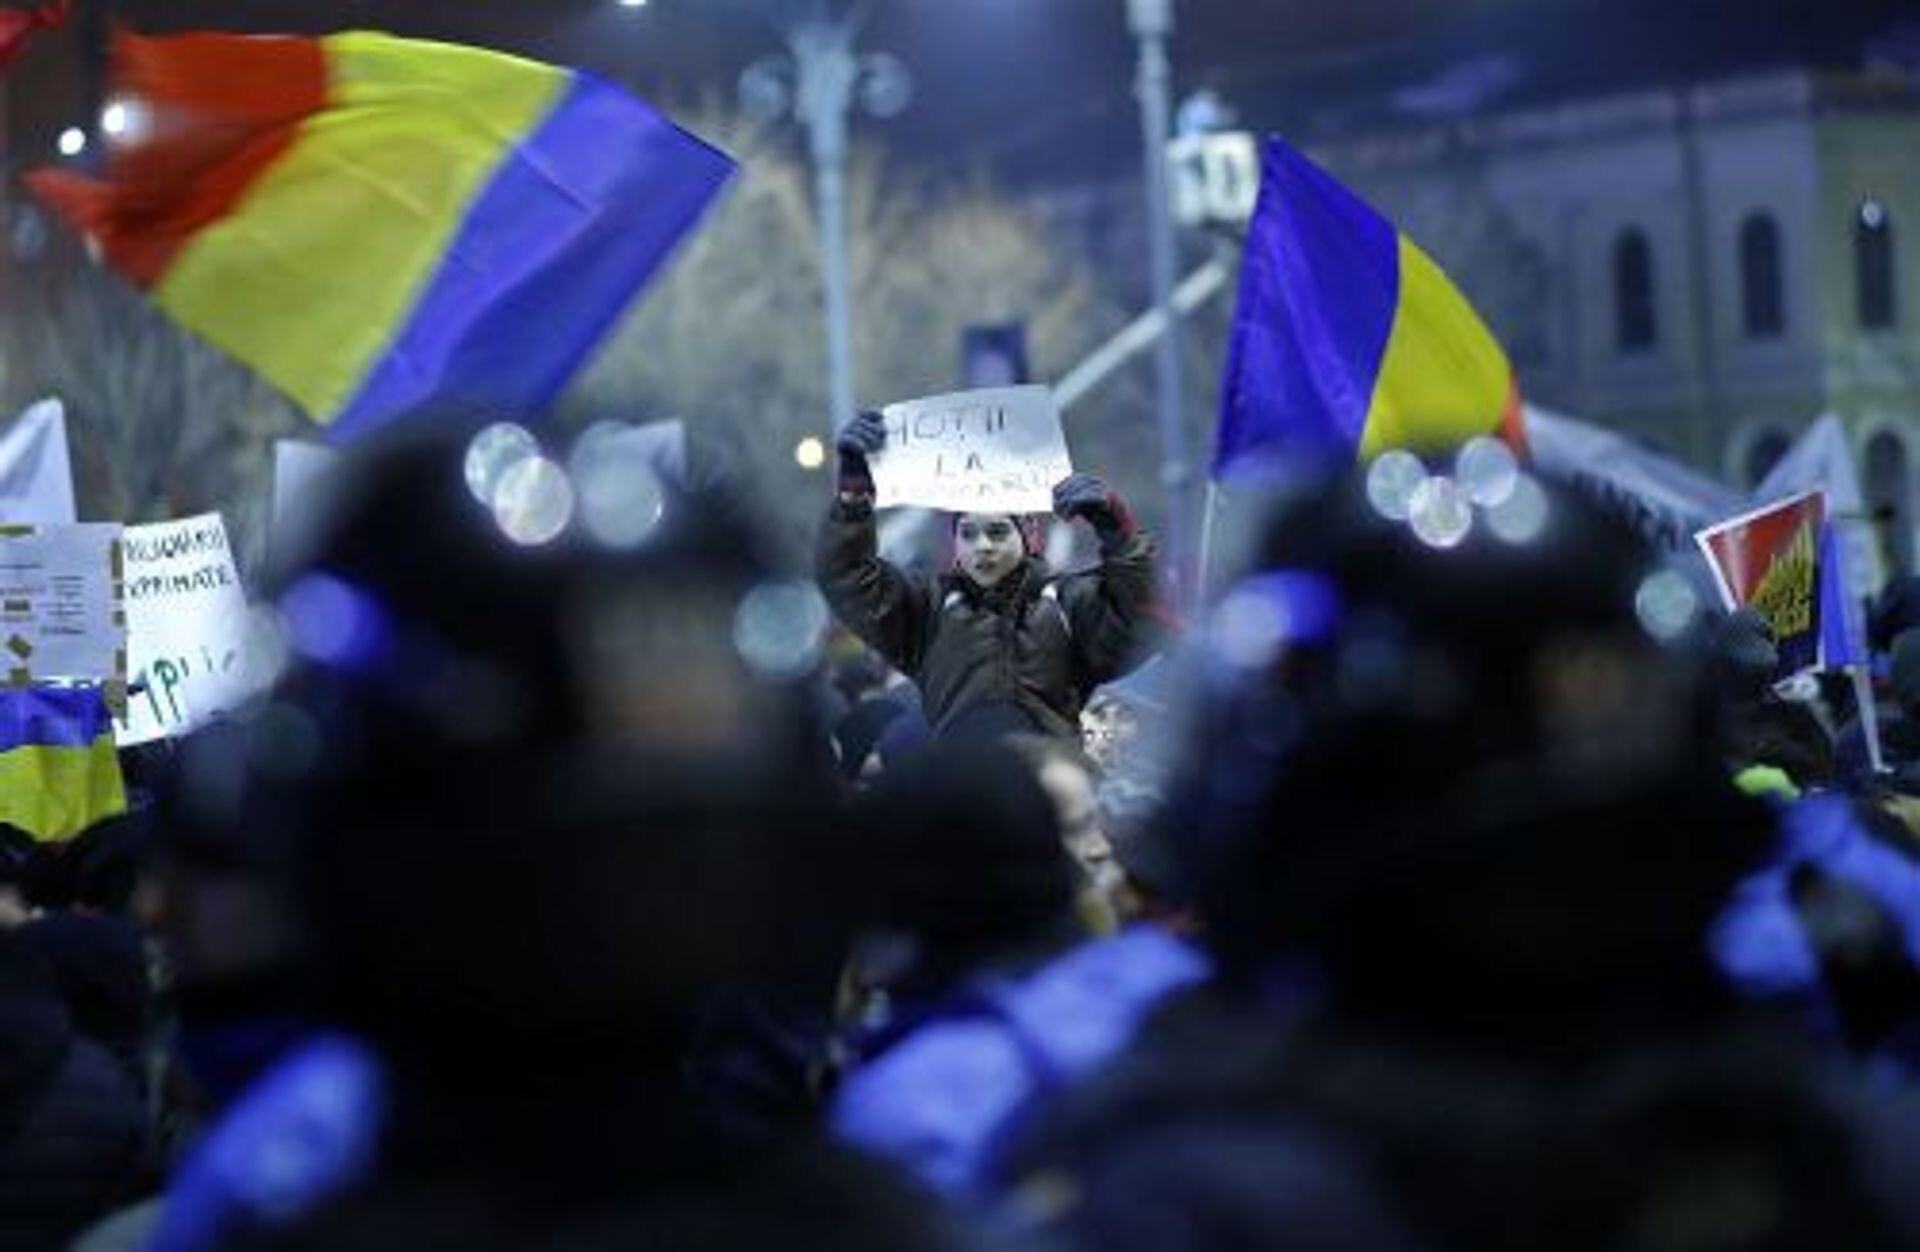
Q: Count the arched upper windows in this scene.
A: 3